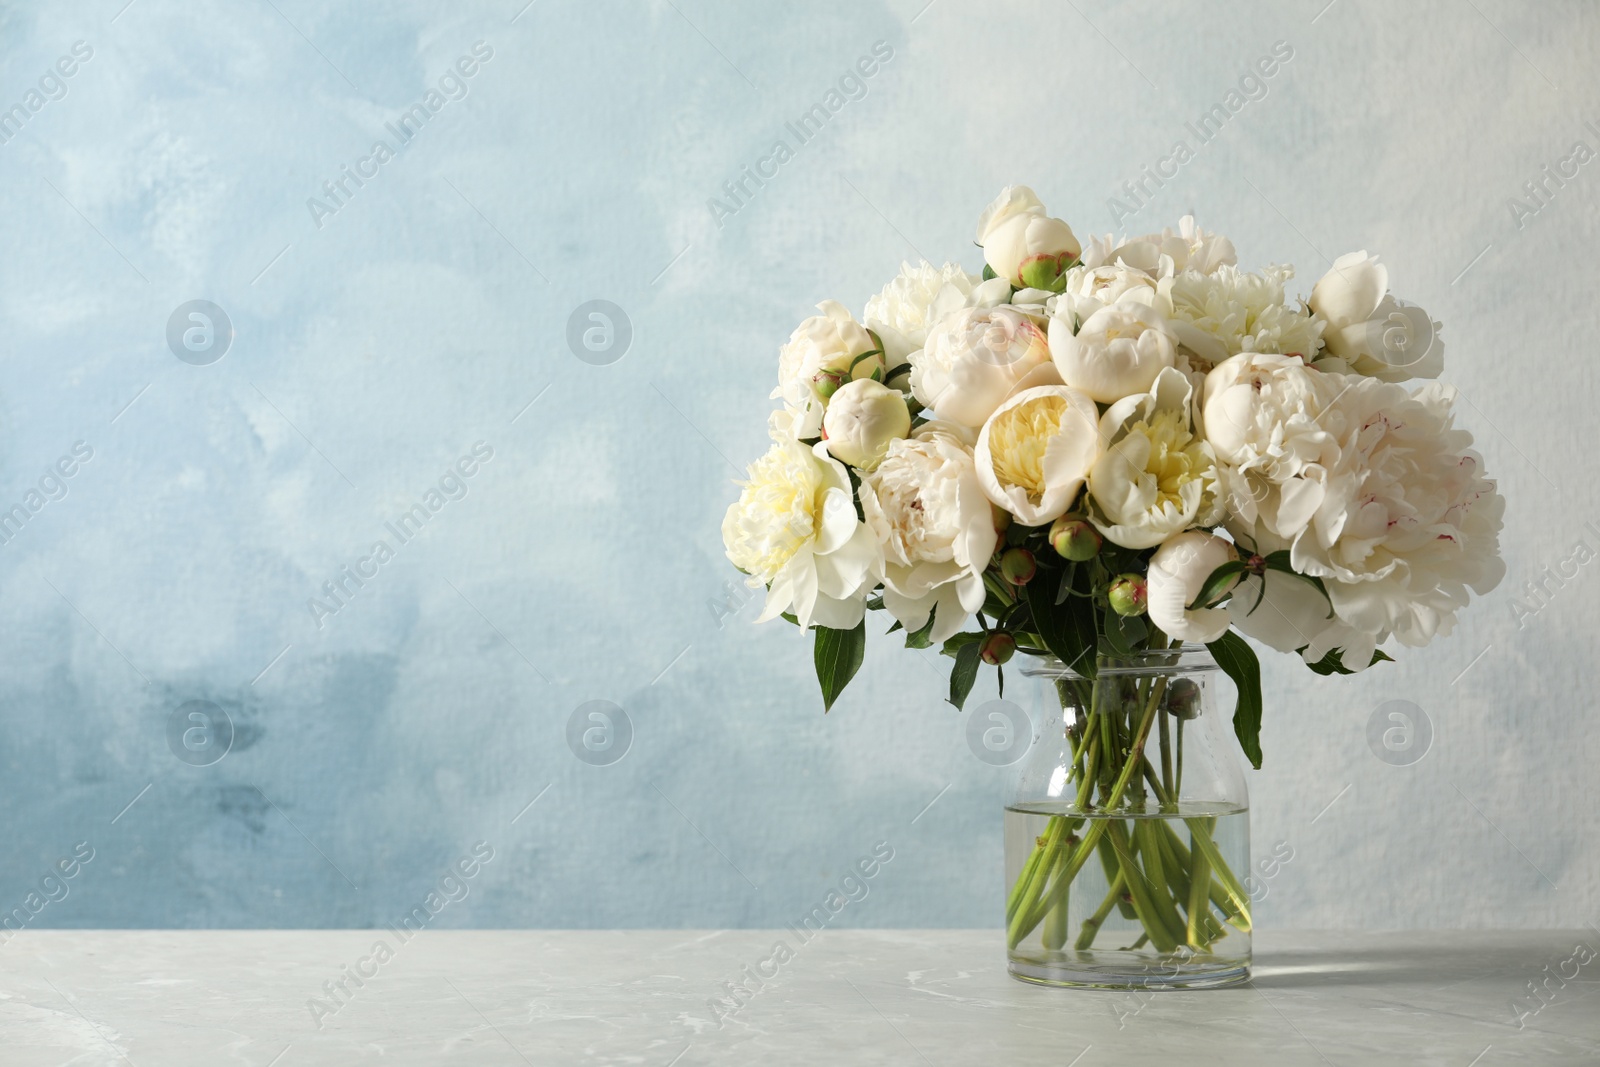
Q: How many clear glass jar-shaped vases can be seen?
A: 1